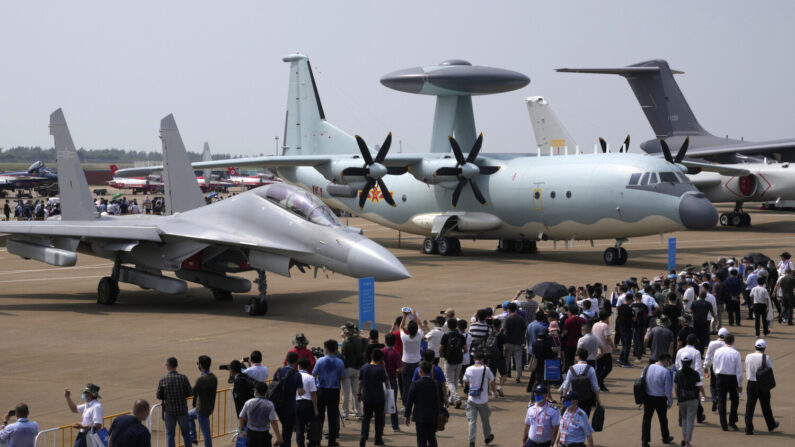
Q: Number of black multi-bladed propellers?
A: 4